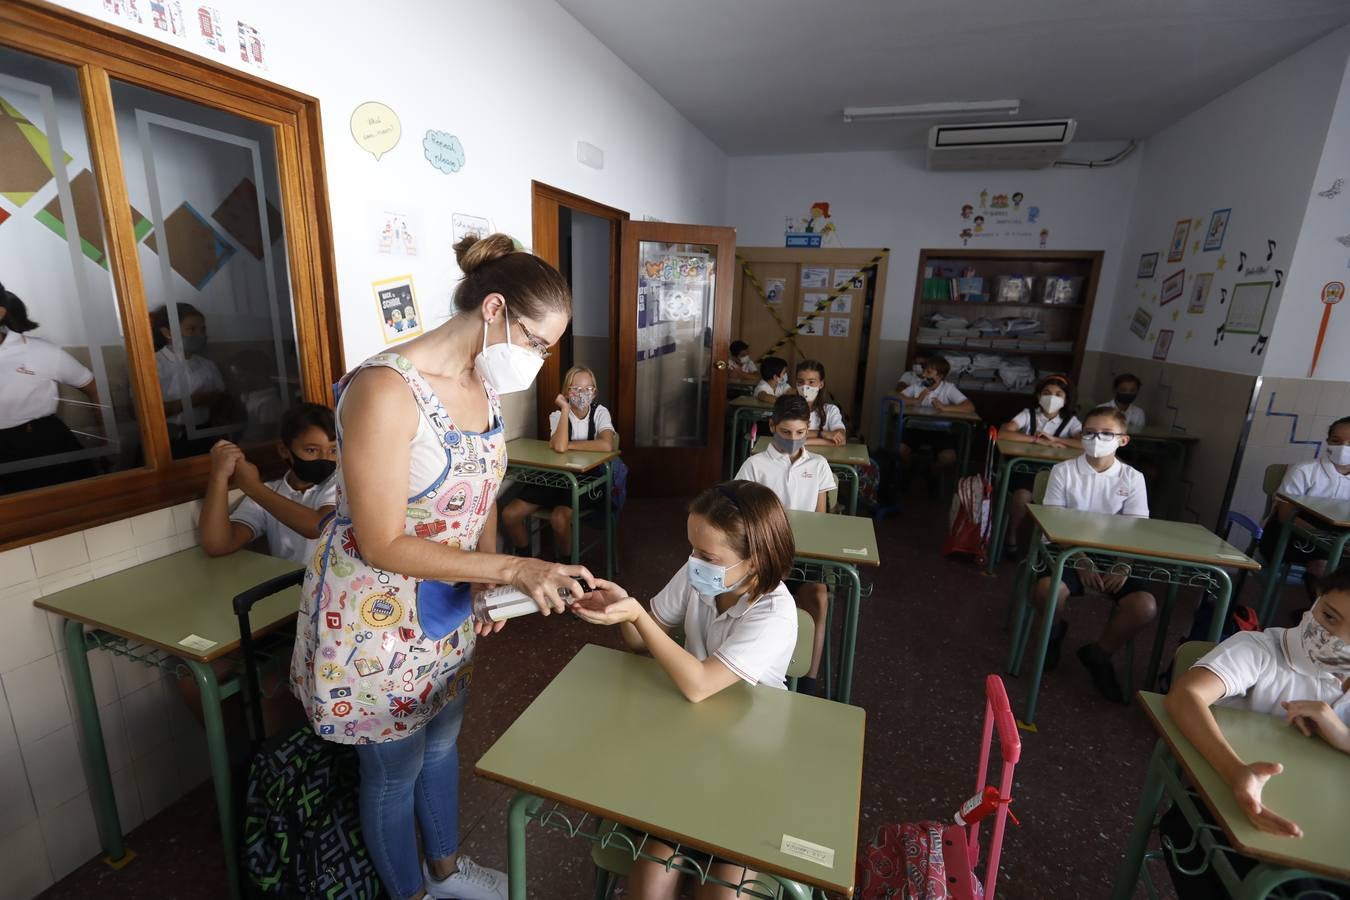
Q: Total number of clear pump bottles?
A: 1